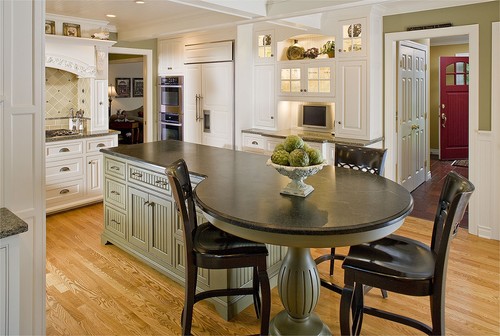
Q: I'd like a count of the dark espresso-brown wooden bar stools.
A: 3